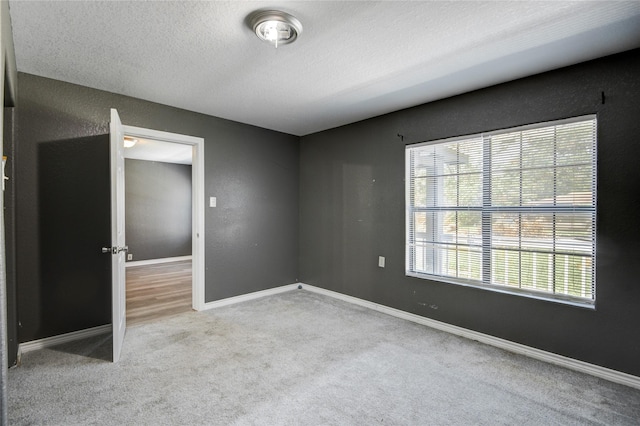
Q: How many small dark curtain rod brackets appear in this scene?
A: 2